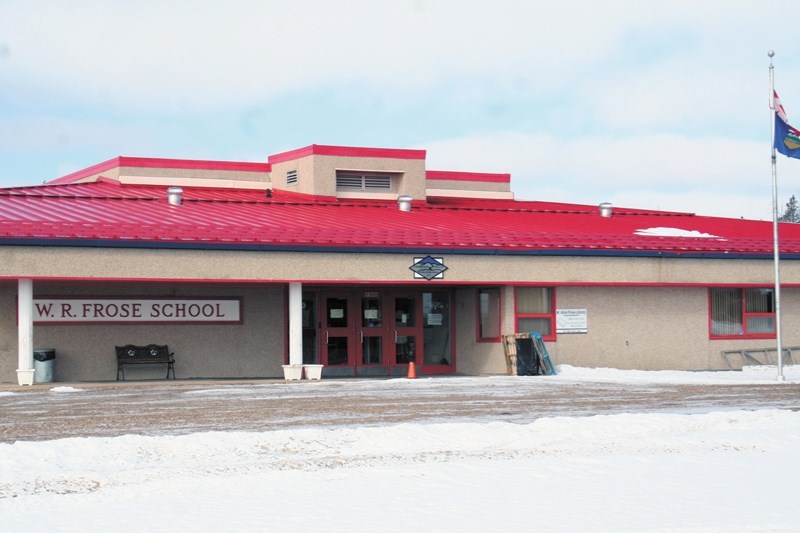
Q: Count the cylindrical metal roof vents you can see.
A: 3